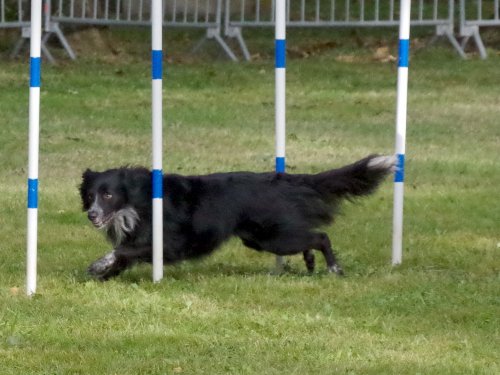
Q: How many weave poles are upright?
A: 4